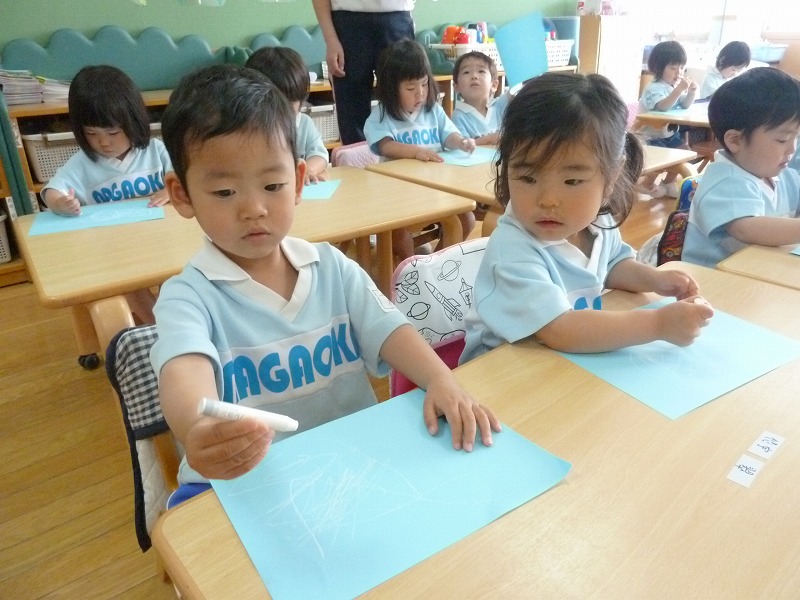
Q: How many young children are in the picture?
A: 9